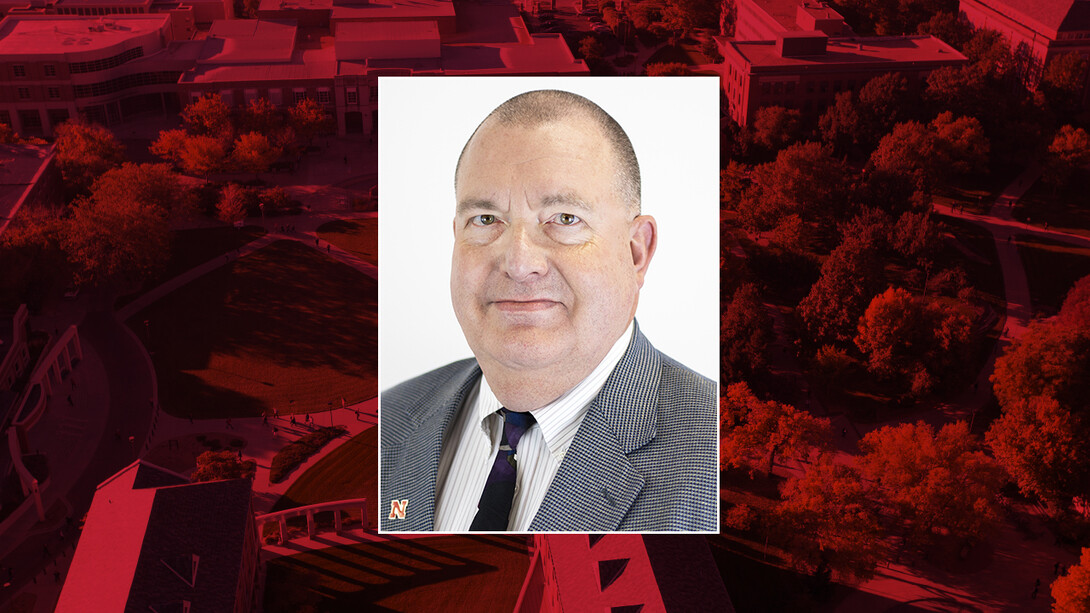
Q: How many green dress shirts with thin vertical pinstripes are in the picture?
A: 0